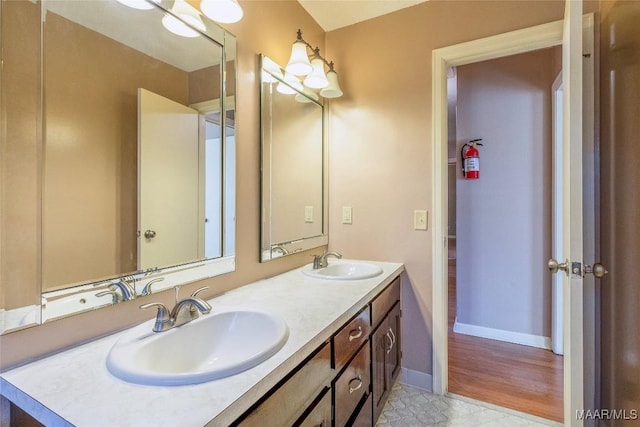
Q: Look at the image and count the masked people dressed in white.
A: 0